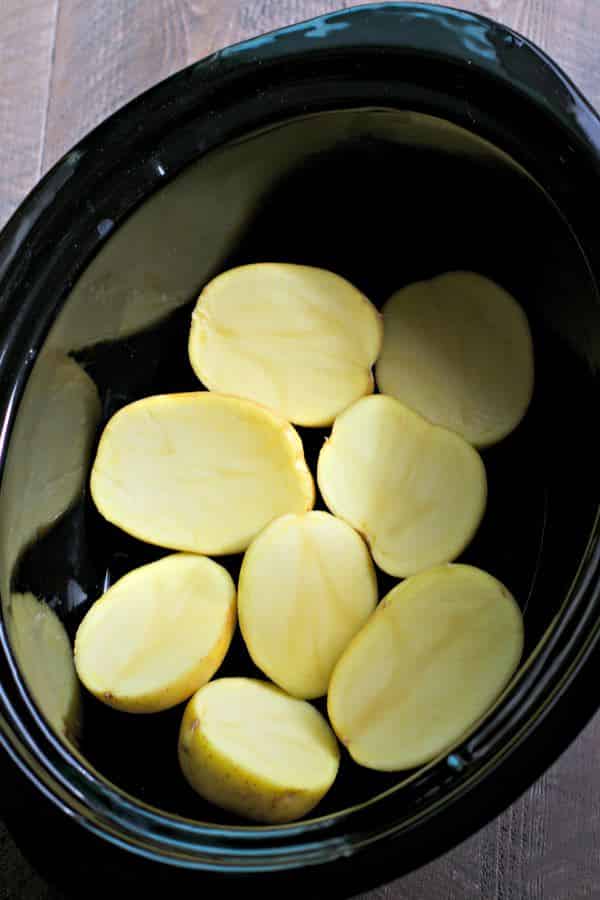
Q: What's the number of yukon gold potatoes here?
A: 8